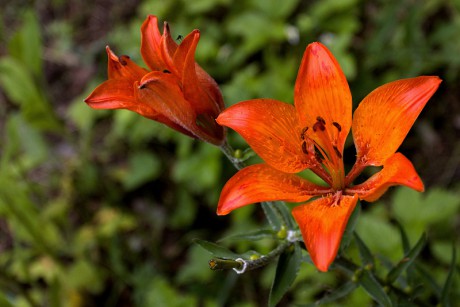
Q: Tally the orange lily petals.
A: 12